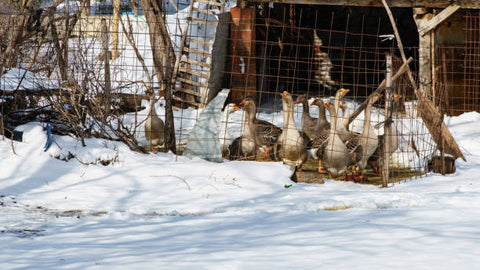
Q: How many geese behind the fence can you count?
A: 12